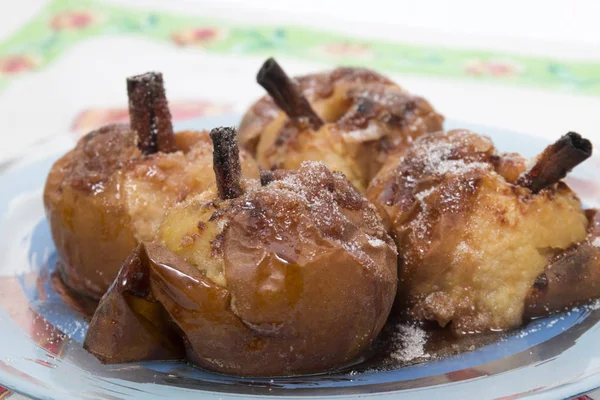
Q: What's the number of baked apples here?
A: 4